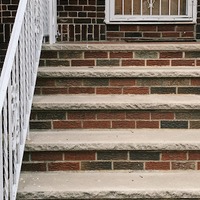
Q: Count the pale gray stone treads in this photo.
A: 5